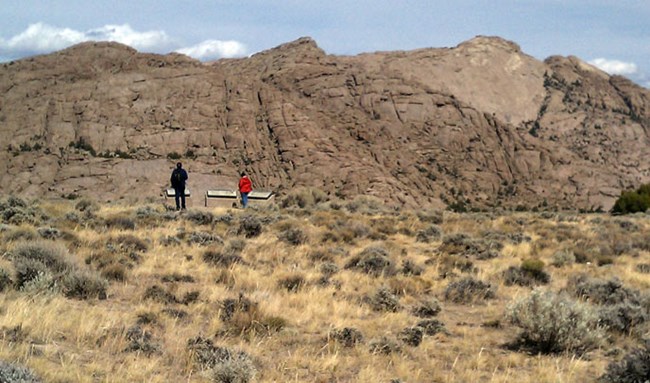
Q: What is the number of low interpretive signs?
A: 3